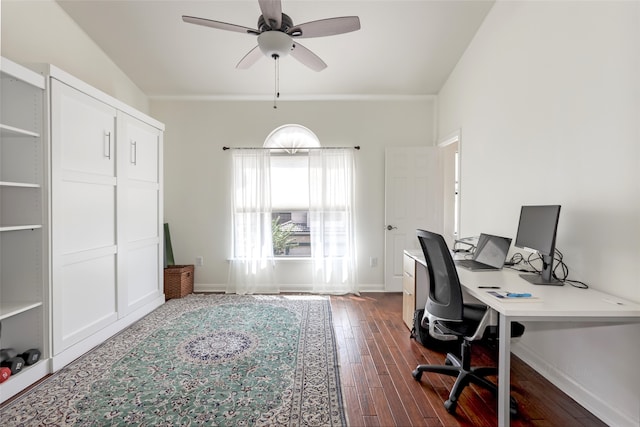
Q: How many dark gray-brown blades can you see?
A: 5